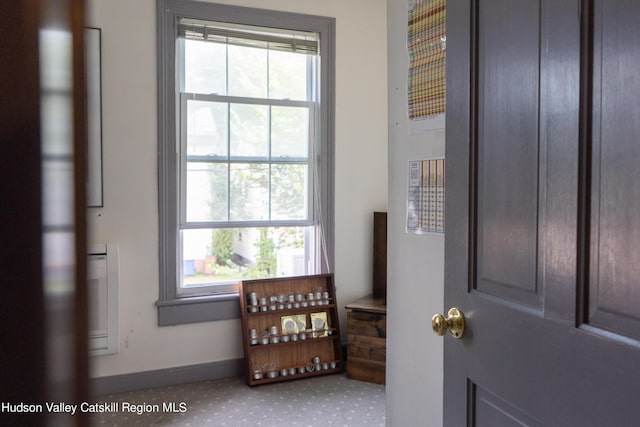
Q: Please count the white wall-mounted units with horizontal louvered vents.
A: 1